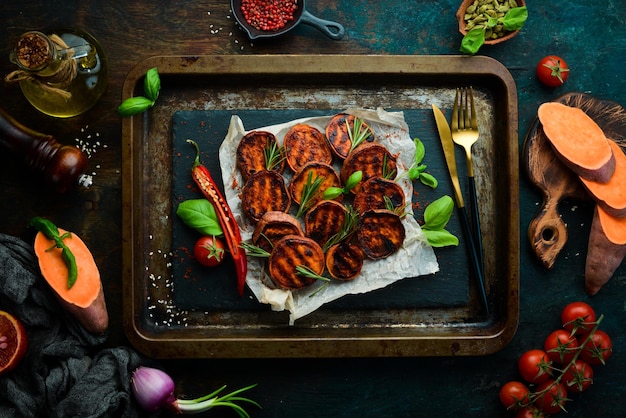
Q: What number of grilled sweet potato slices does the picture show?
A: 12